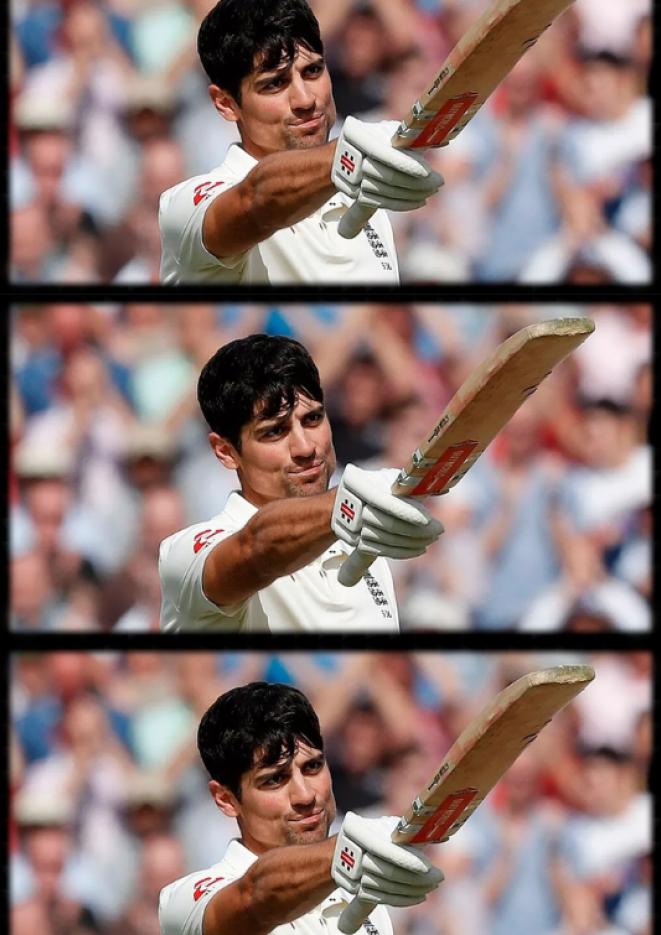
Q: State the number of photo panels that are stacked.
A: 3